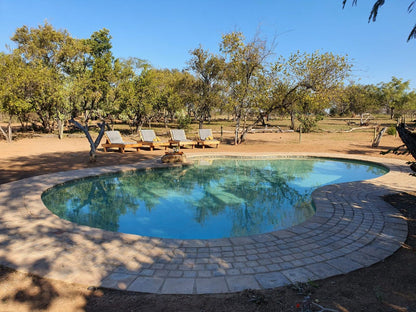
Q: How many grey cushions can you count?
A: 4